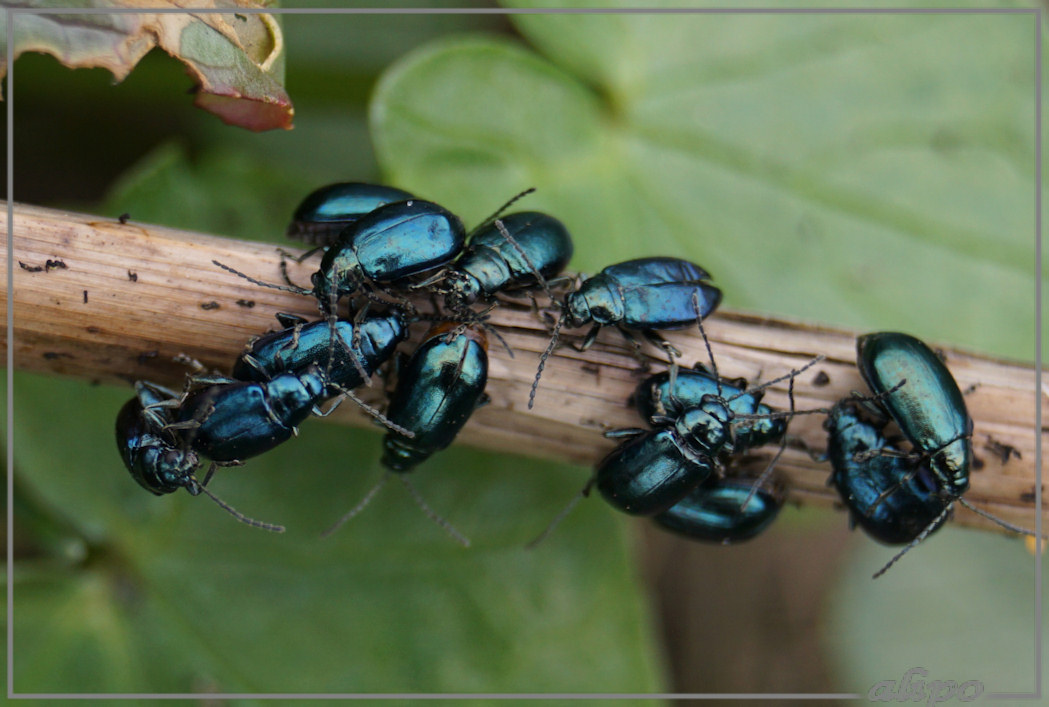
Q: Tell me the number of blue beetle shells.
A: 13